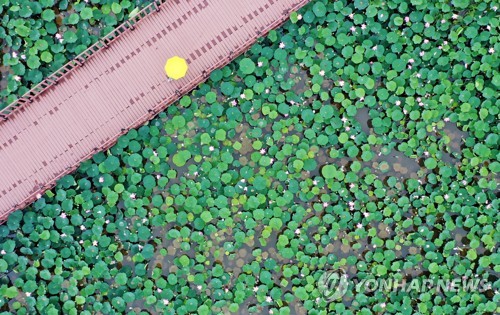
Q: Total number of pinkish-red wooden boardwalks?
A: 1